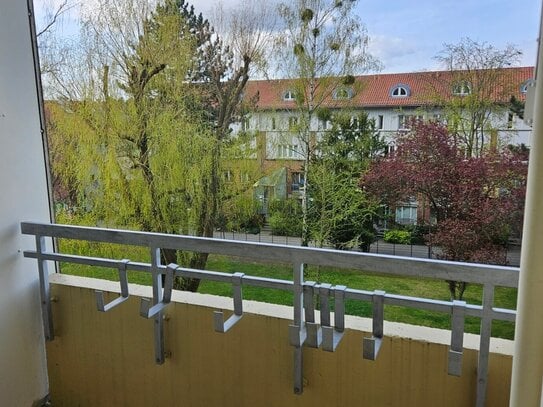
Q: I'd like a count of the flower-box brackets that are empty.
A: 8